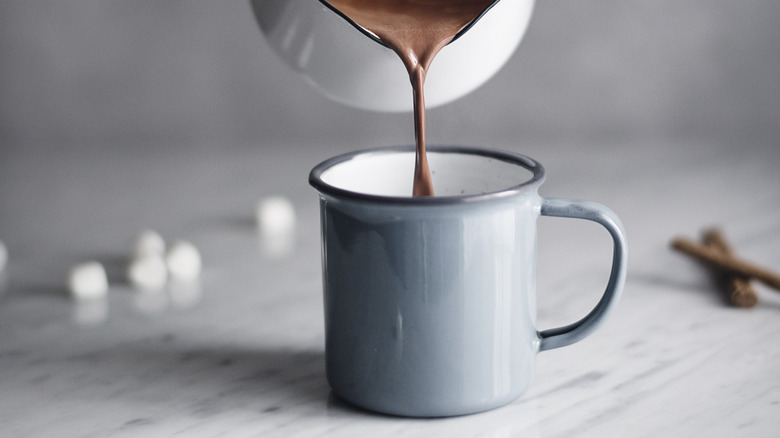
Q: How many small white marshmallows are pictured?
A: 6